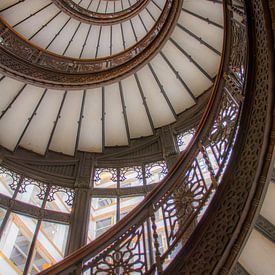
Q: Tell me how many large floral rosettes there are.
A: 3